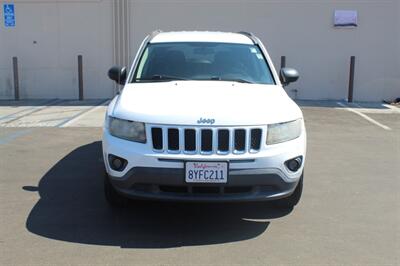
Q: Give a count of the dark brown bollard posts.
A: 4